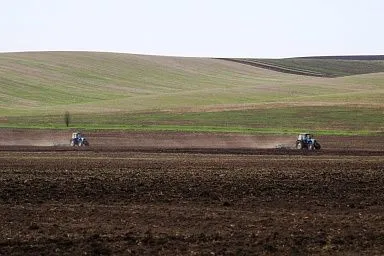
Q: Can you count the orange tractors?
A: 0